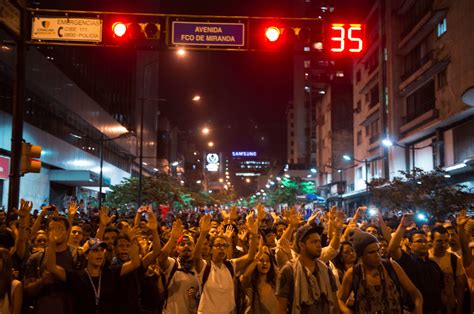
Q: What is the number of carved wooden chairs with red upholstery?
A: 0